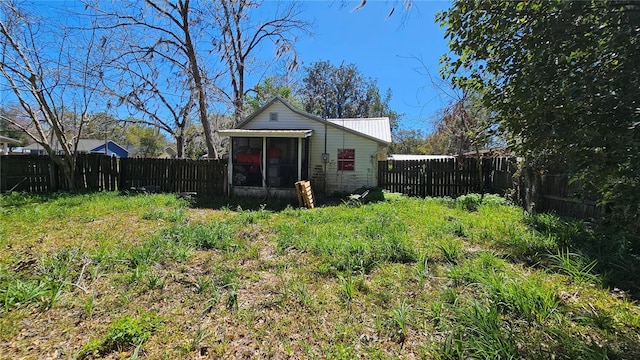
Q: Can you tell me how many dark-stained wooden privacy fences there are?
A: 2